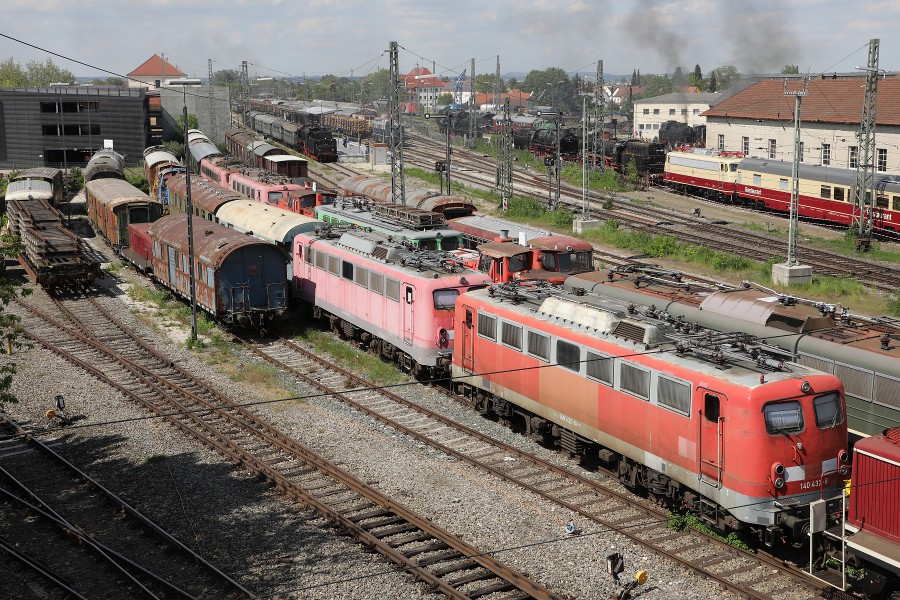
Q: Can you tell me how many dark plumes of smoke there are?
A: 2